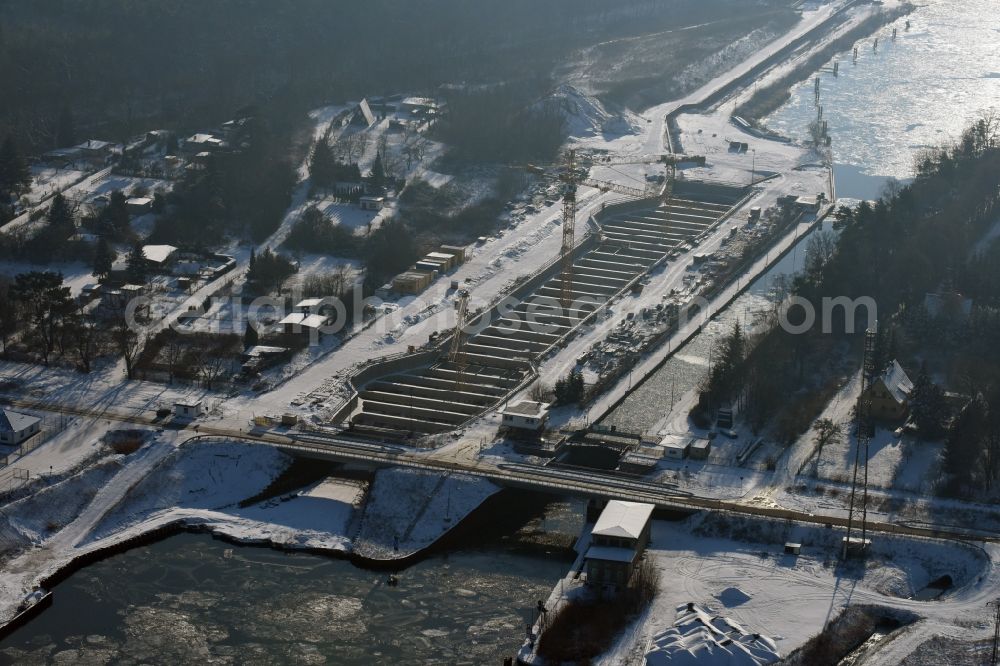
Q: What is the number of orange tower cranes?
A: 3